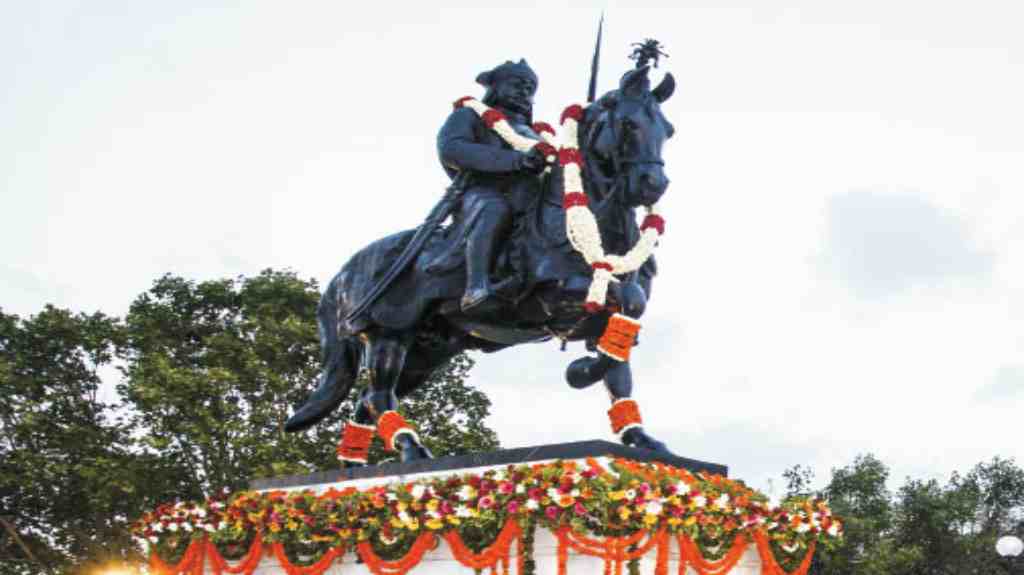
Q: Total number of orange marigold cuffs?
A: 4